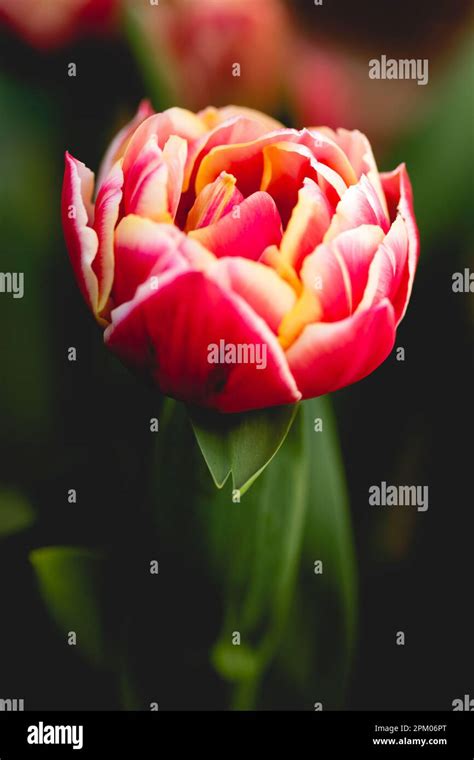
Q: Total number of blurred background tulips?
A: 3